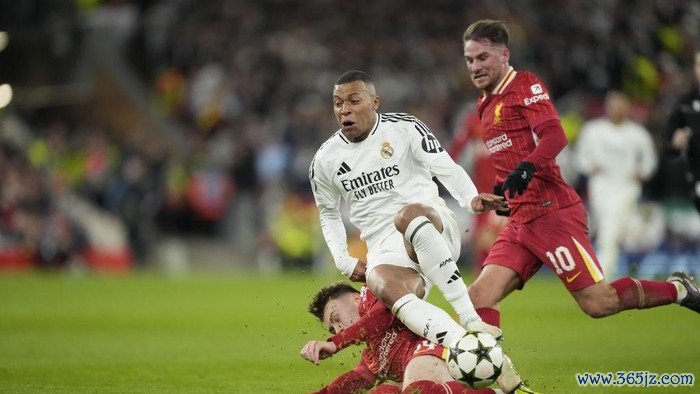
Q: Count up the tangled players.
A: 2